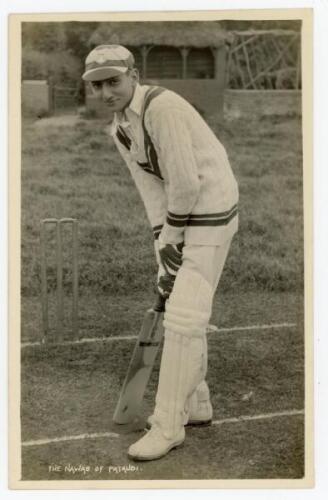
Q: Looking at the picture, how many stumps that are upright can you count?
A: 3